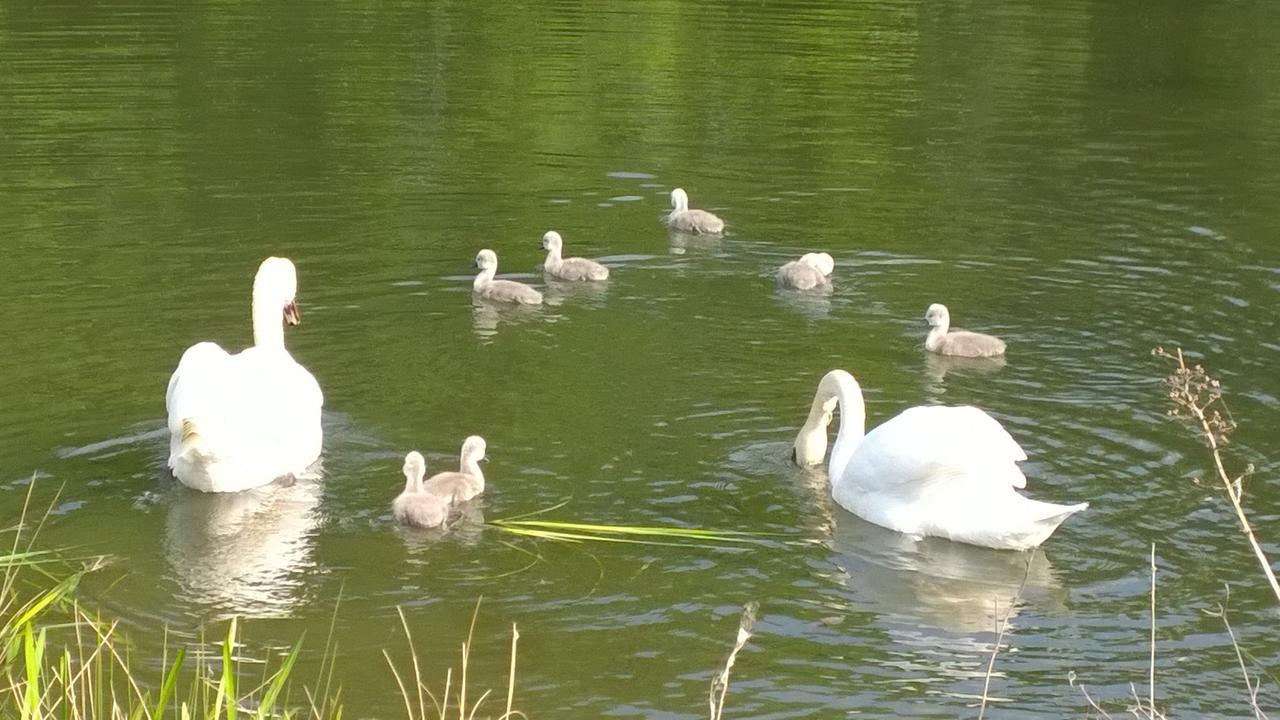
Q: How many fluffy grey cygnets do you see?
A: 7